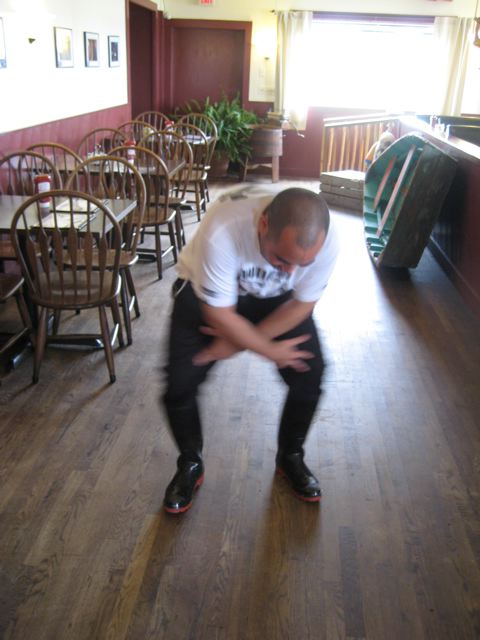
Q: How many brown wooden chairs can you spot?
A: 12